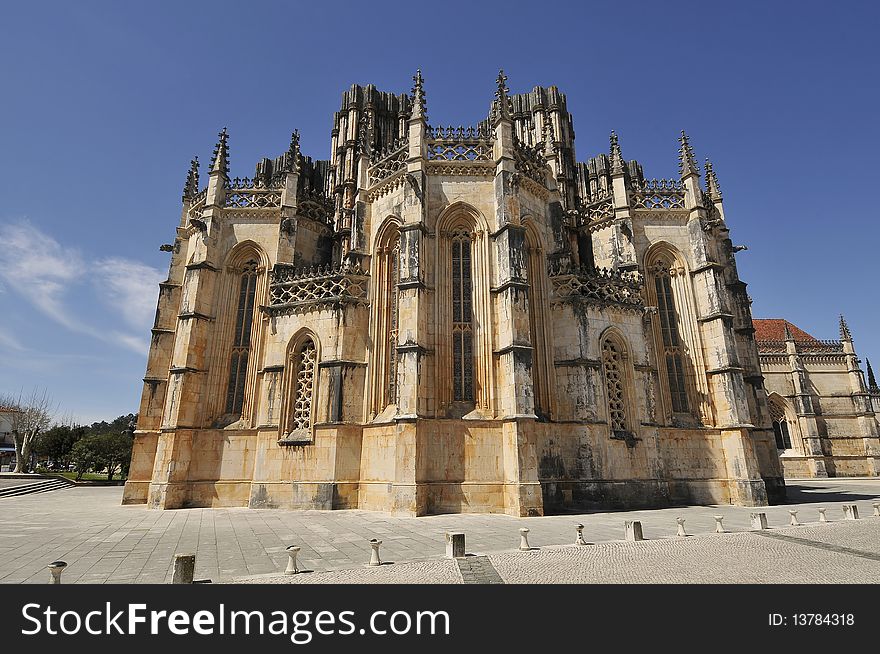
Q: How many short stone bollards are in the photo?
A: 15